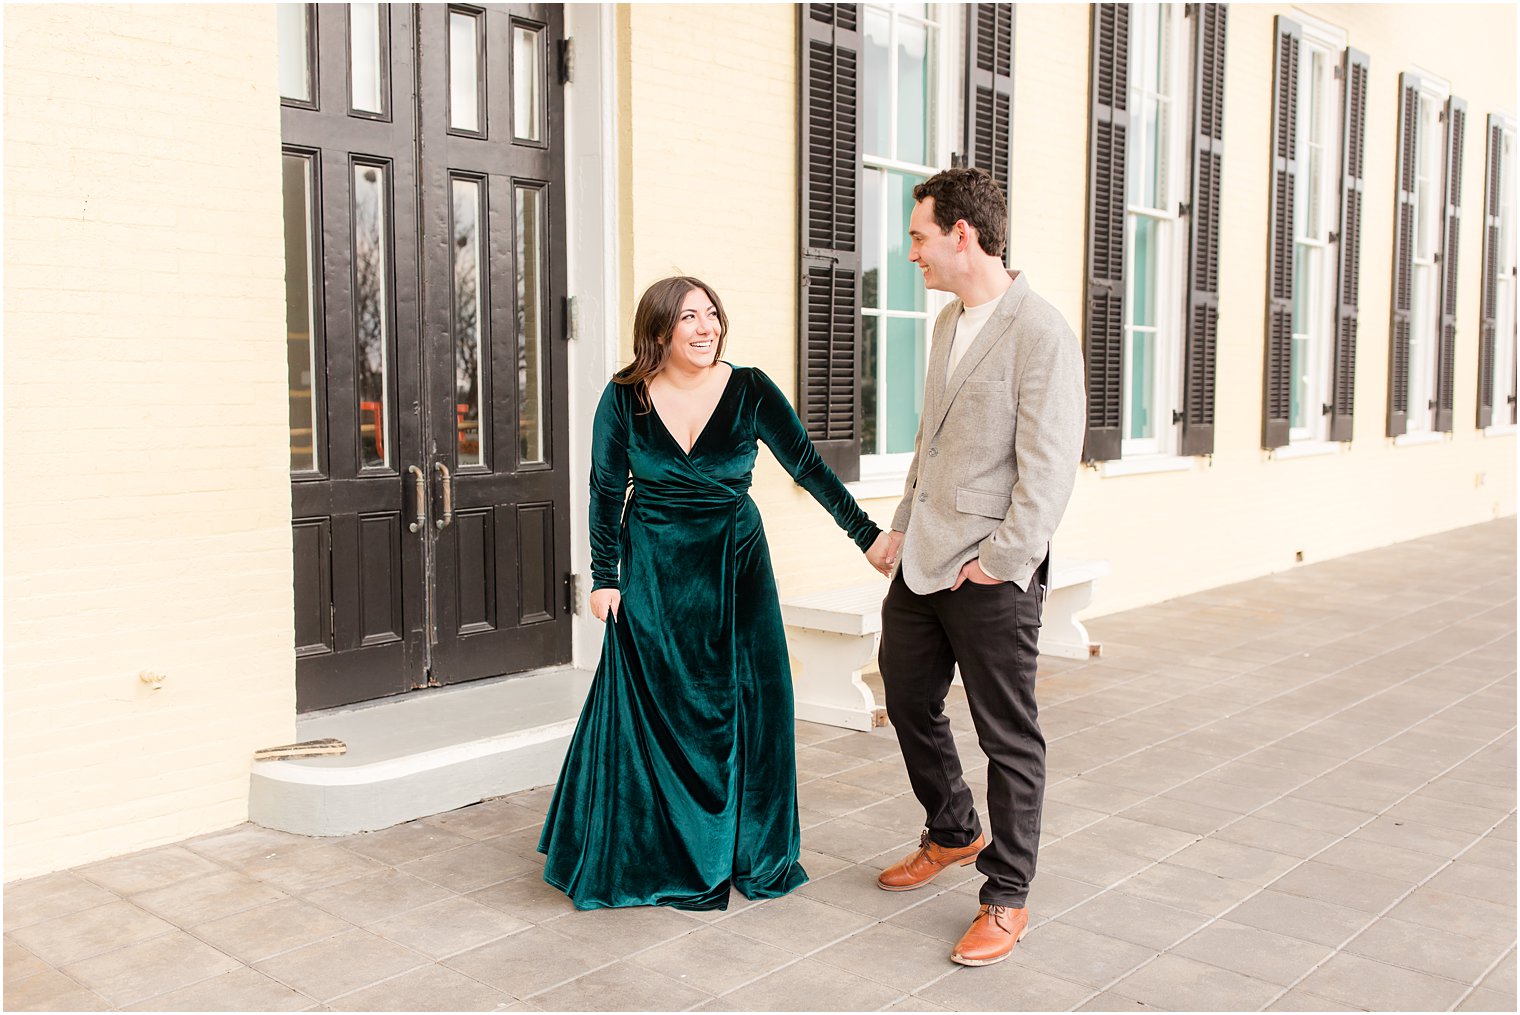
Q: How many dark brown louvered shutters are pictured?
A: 9